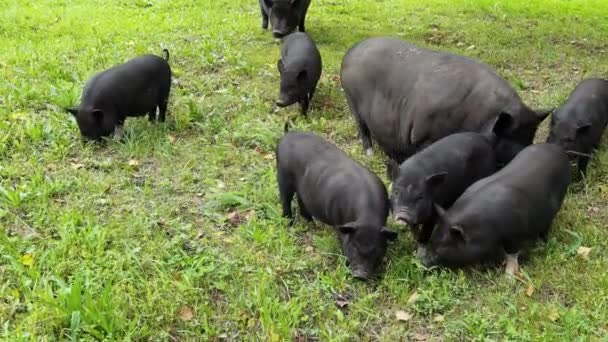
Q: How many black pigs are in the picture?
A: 8